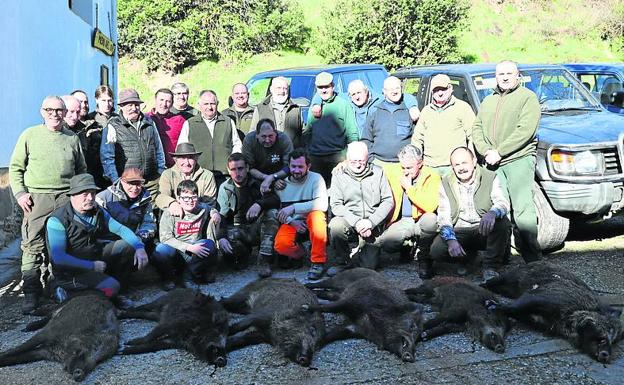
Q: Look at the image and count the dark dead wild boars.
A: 6